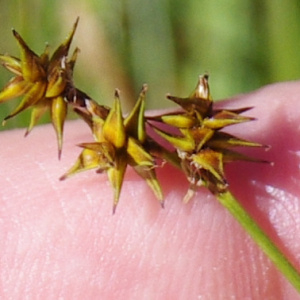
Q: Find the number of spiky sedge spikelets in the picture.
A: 3